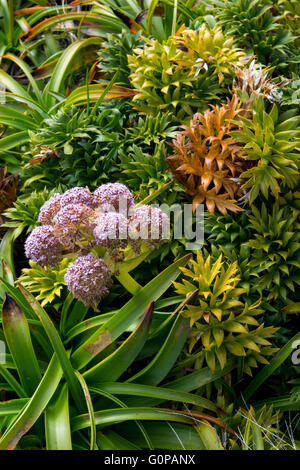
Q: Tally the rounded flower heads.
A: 8